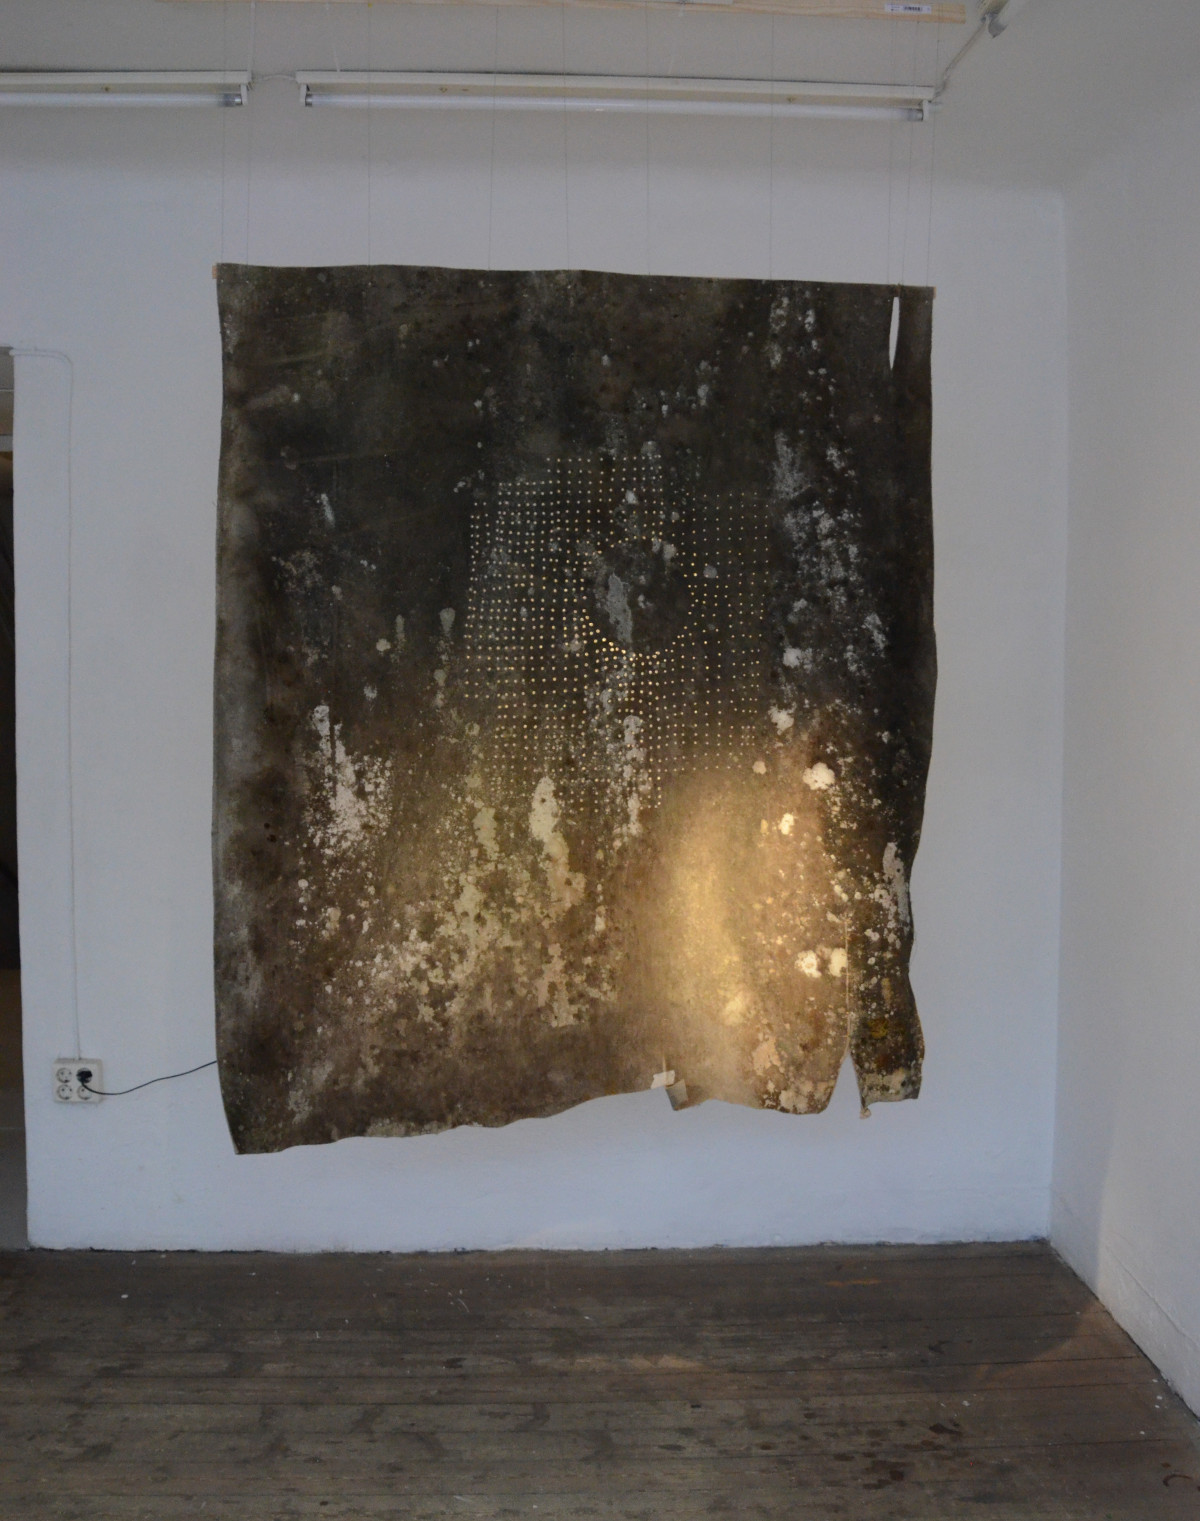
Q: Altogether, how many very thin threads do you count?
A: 10